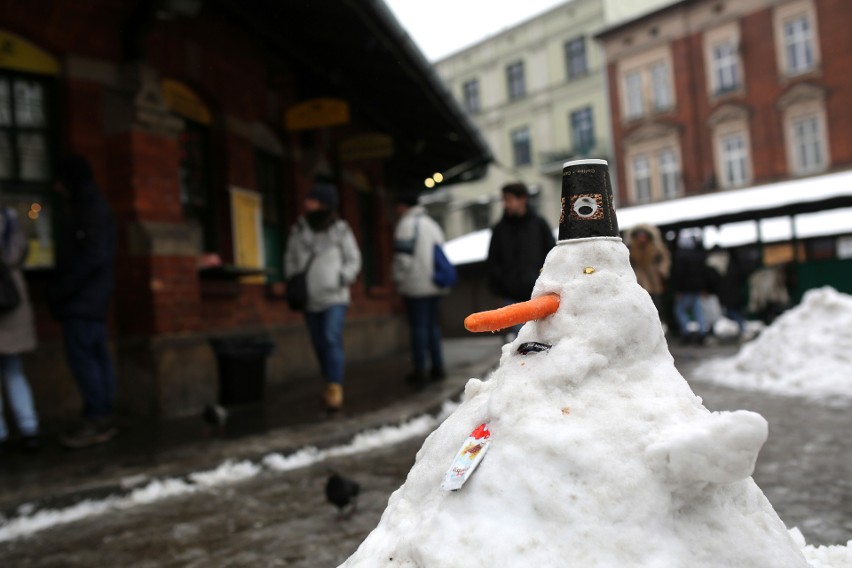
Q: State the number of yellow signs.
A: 5